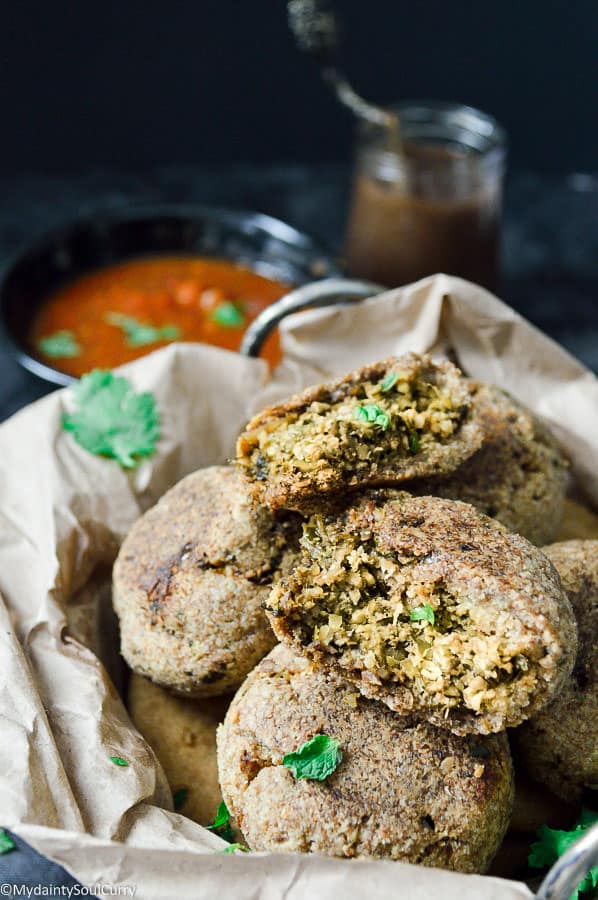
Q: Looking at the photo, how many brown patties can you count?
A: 6